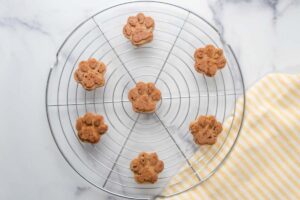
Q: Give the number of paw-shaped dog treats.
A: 7